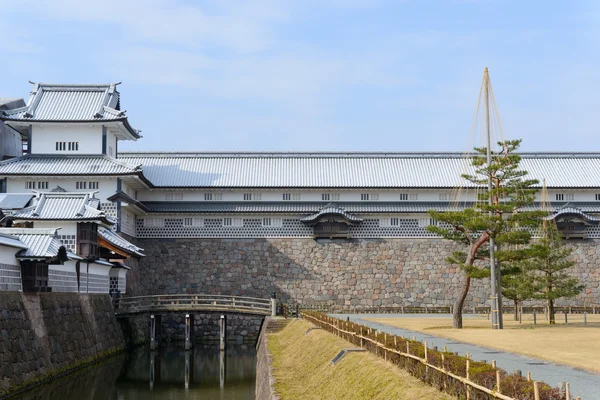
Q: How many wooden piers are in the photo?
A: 3